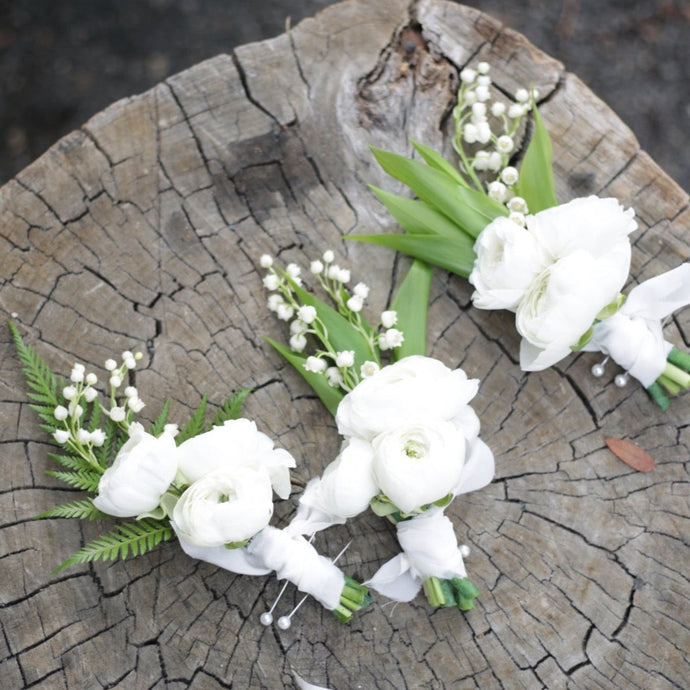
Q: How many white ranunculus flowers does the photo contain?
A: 9